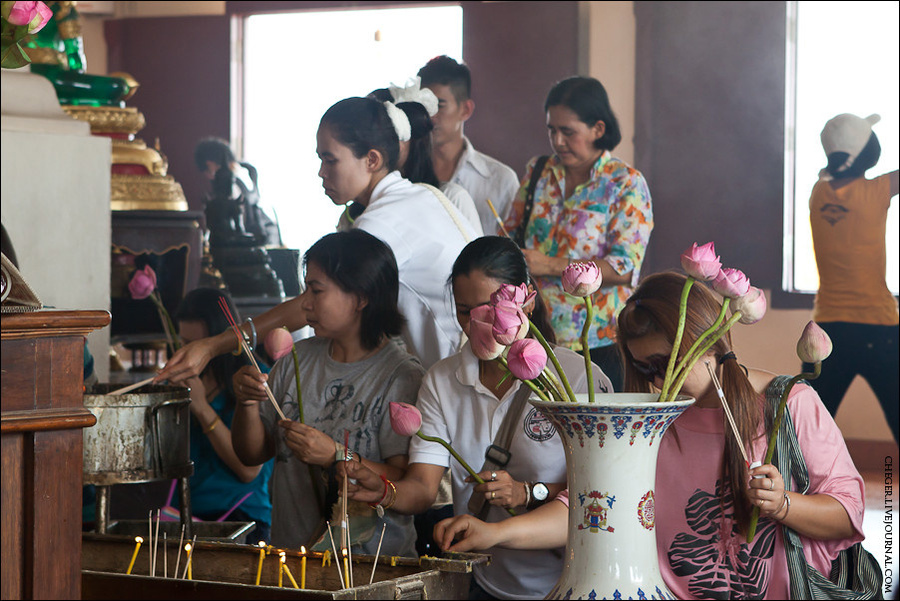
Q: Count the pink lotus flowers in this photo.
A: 13